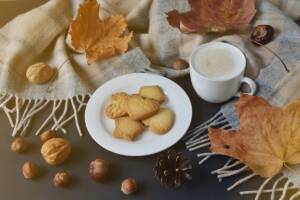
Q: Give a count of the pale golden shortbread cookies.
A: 5